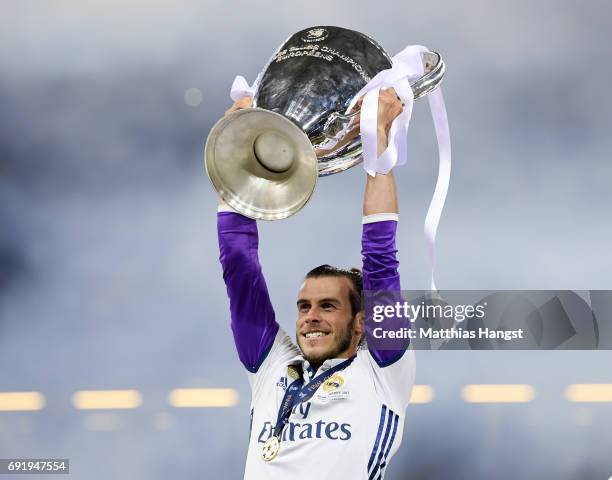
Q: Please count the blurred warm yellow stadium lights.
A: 6